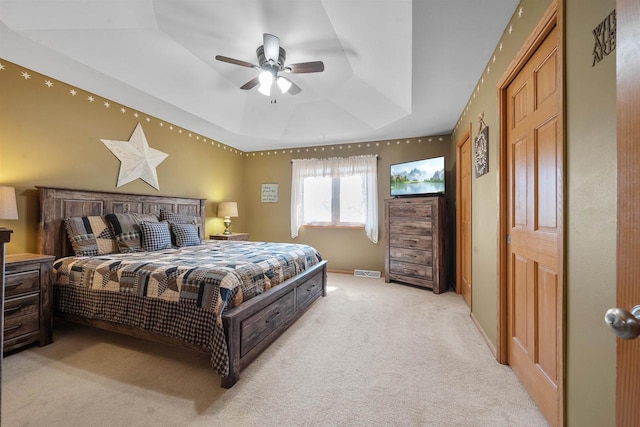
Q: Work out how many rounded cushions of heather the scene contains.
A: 0